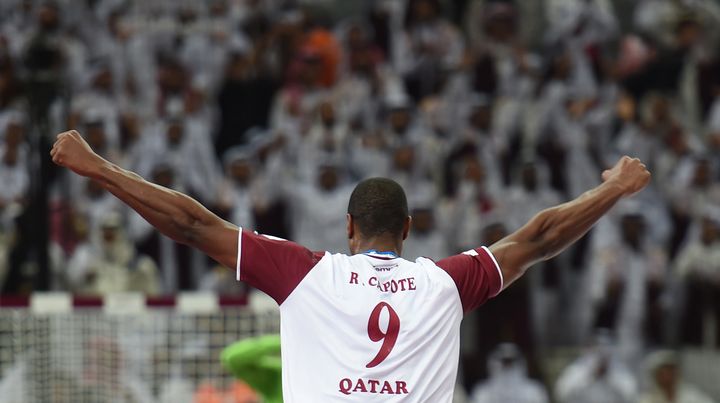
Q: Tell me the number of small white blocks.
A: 4